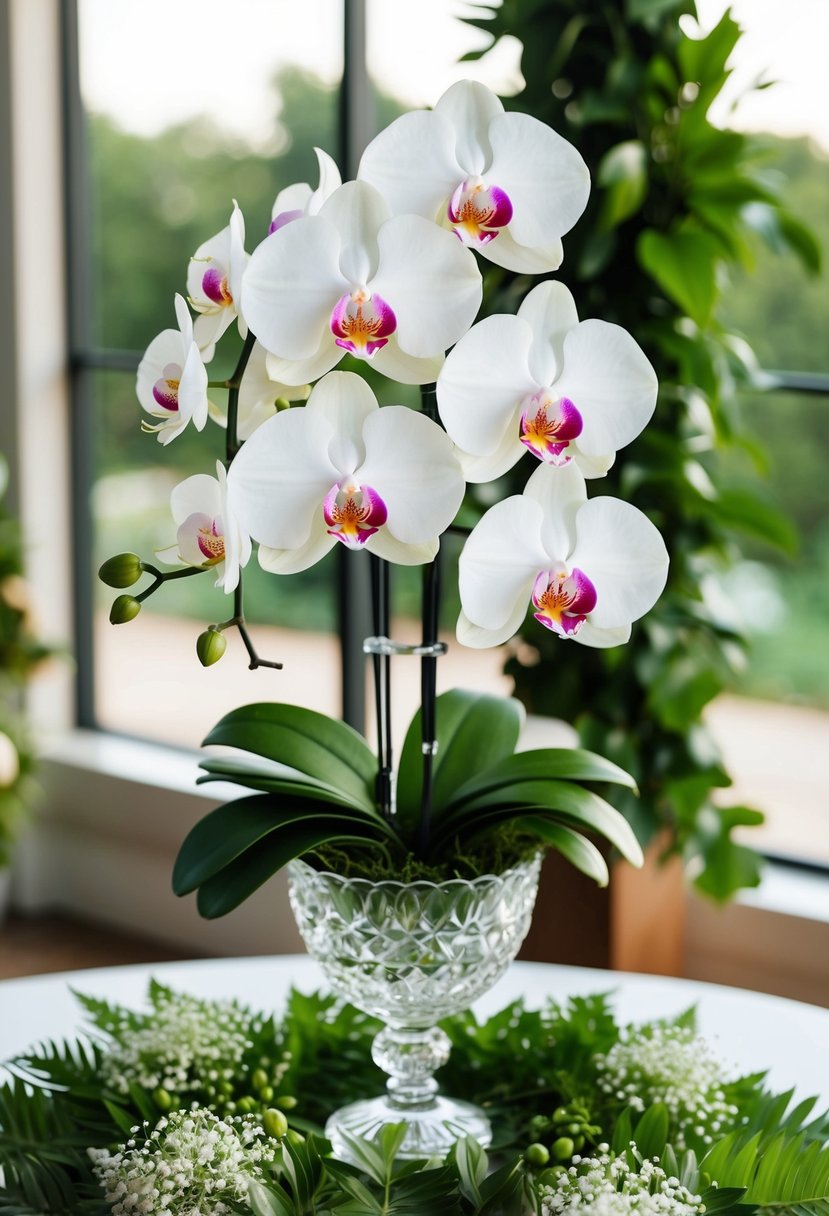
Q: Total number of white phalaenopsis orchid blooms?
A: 9